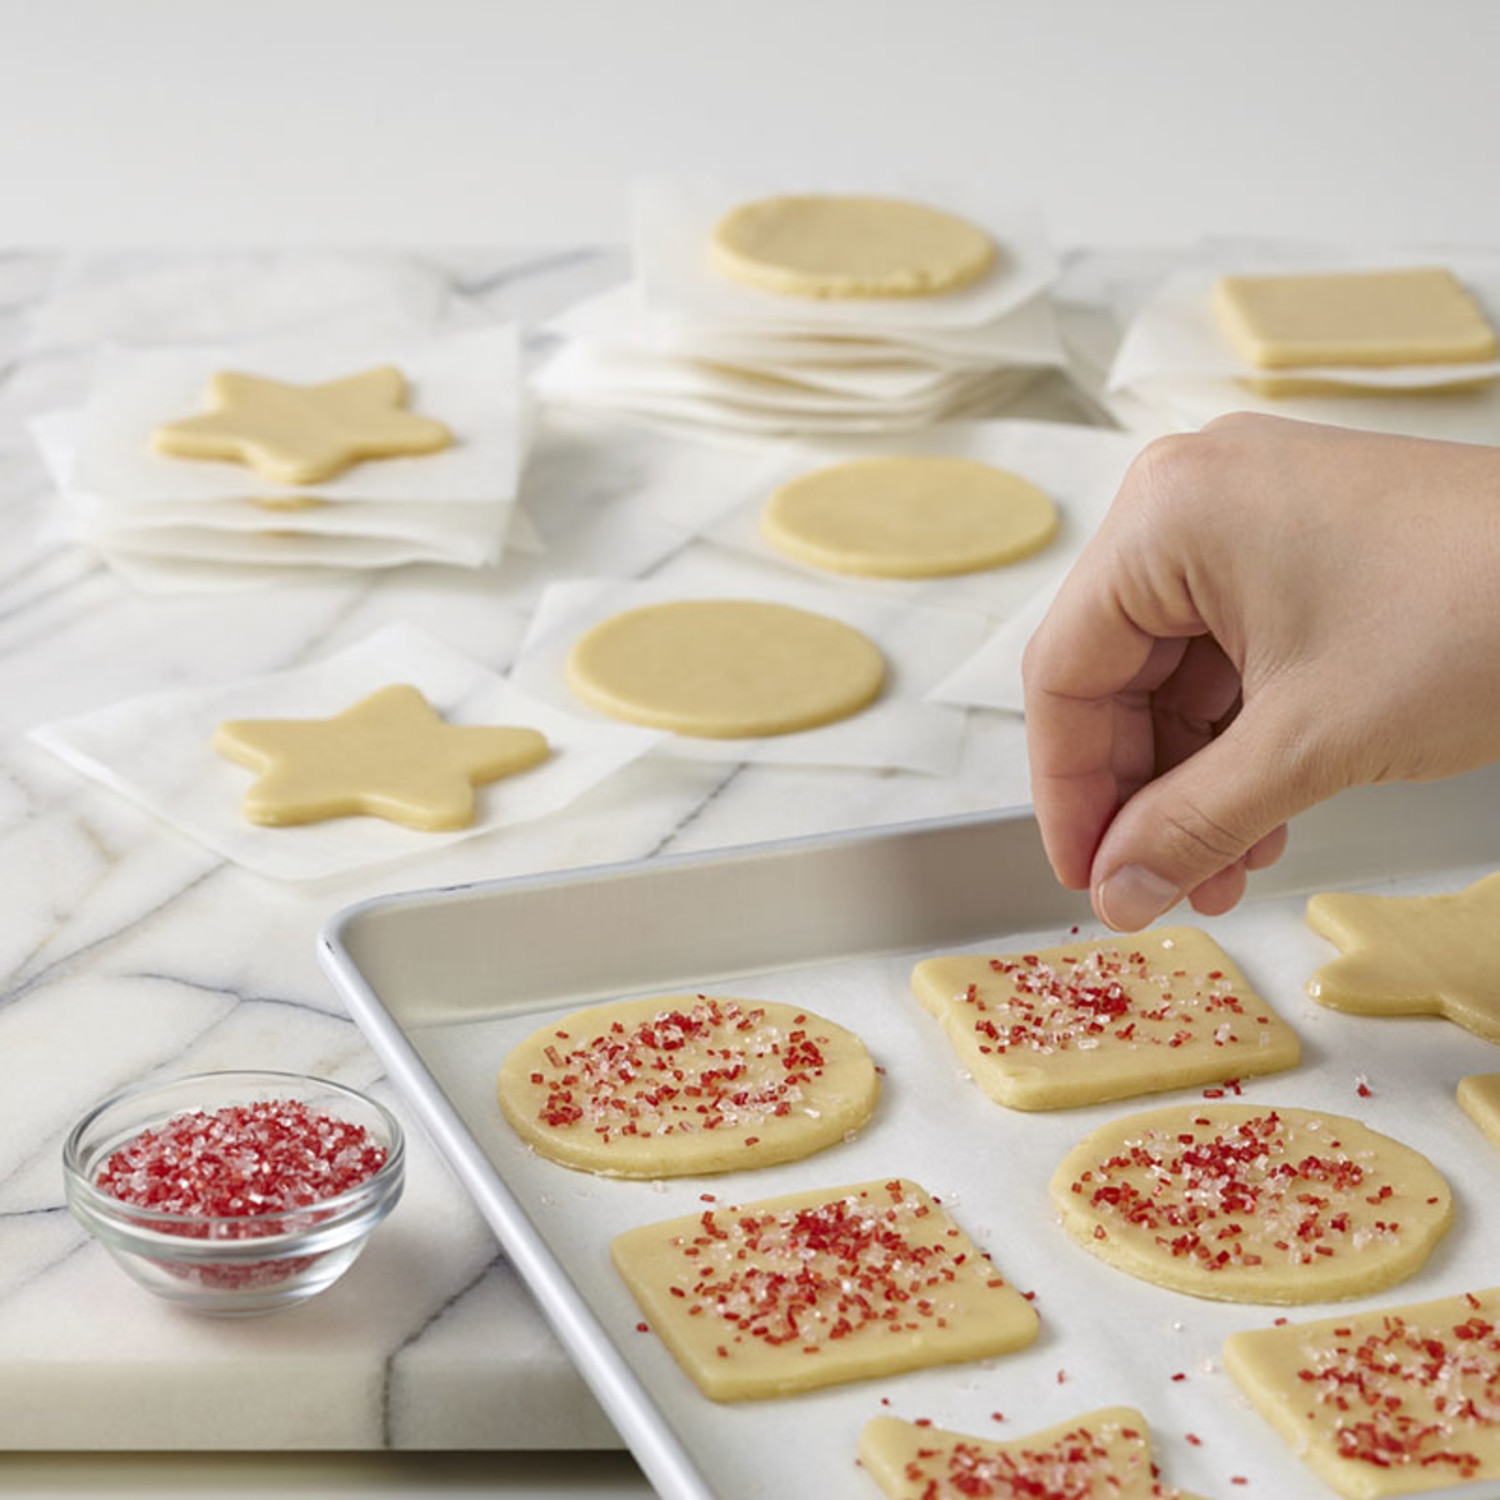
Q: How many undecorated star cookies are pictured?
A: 3